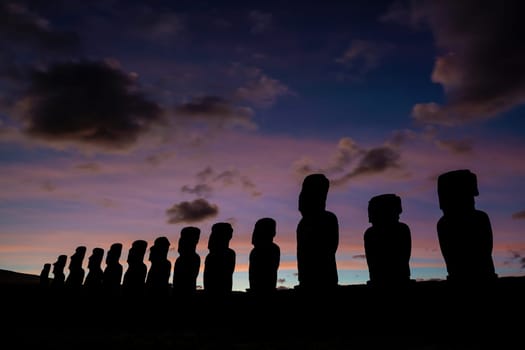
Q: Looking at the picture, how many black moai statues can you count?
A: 13